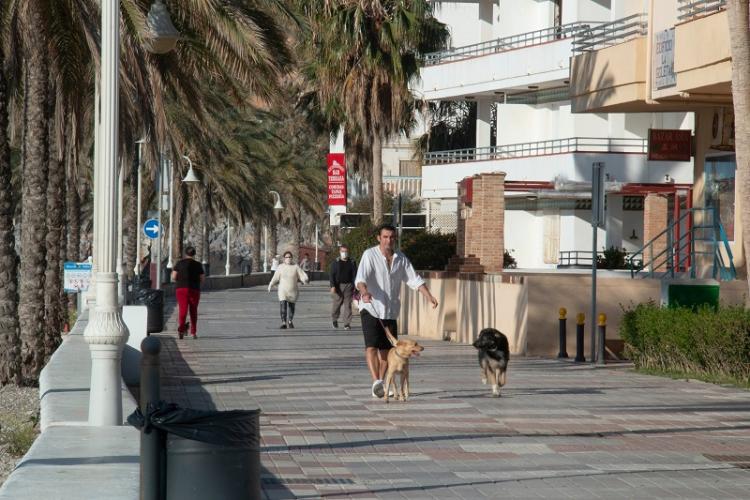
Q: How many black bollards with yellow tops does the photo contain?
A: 3